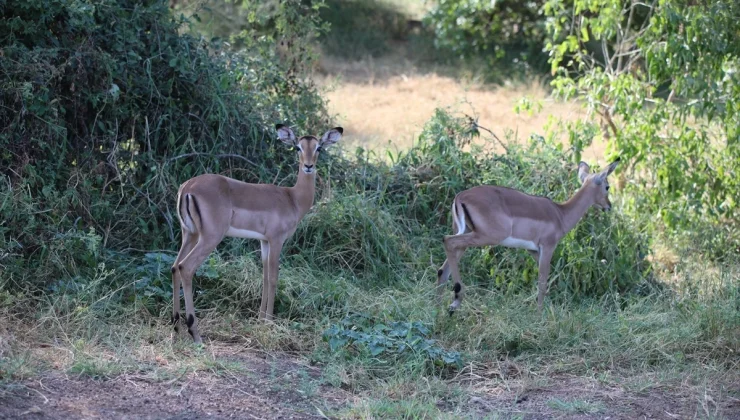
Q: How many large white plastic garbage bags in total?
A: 0